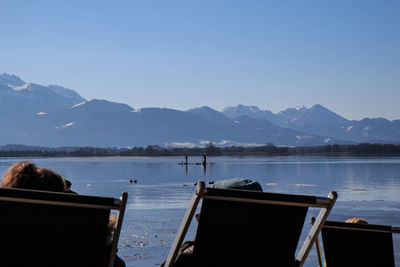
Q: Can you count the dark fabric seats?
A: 3